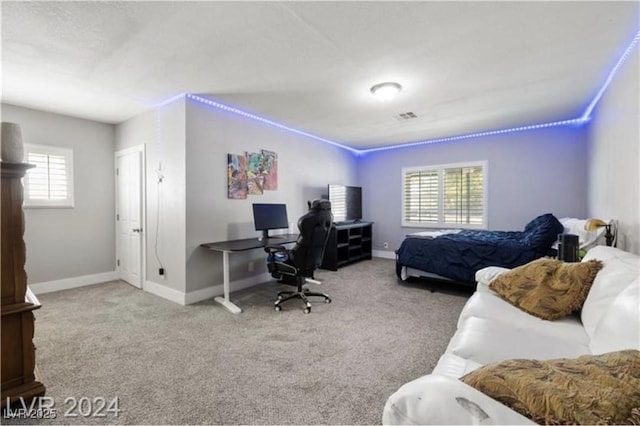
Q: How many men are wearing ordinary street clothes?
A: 0